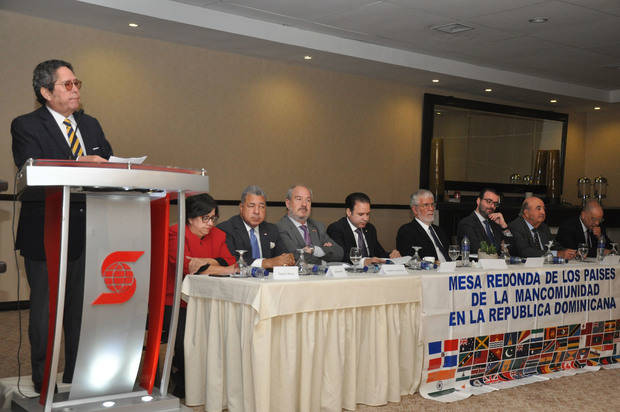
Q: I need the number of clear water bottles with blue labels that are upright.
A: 2